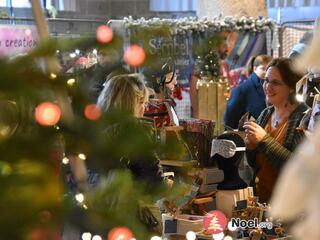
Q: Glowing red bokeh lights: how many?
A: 5